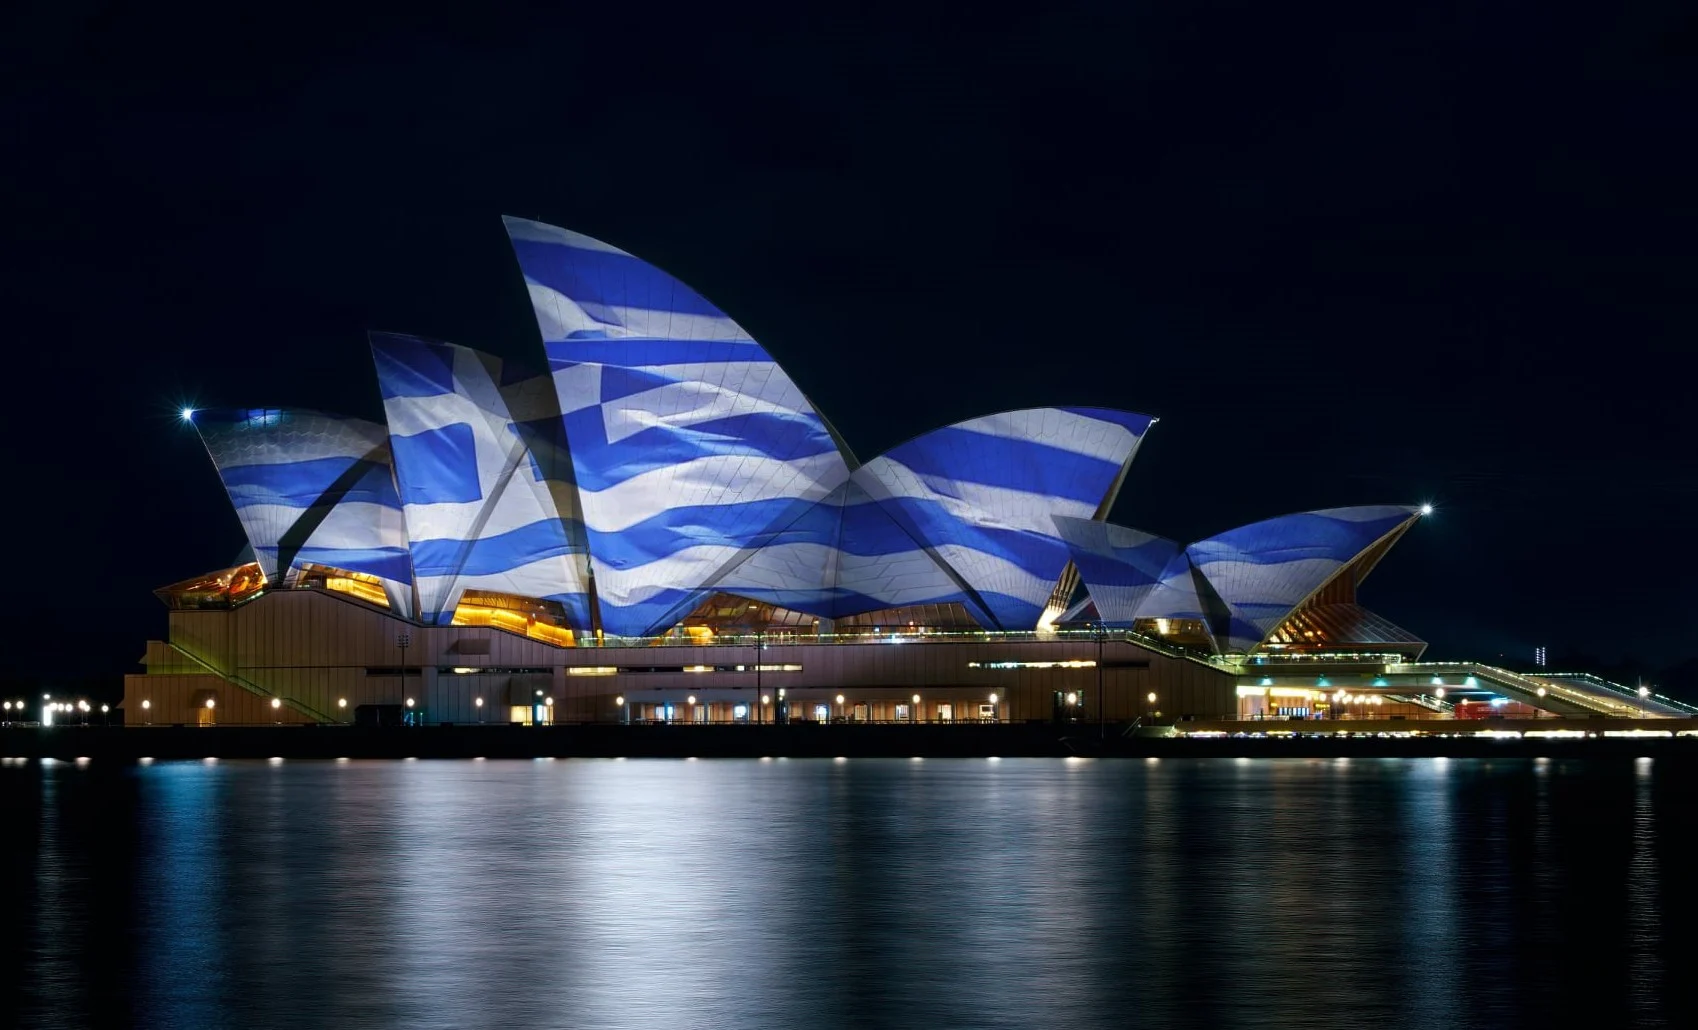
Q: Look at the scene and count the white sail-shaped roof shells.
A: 6